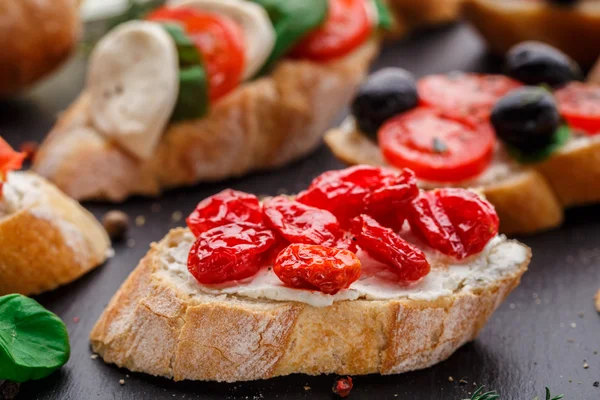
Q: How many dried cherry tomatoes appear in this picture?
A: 7